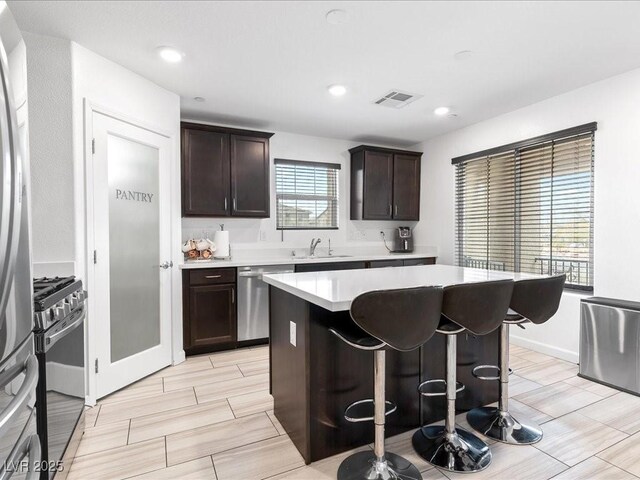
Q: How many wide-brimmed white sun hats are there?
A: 0